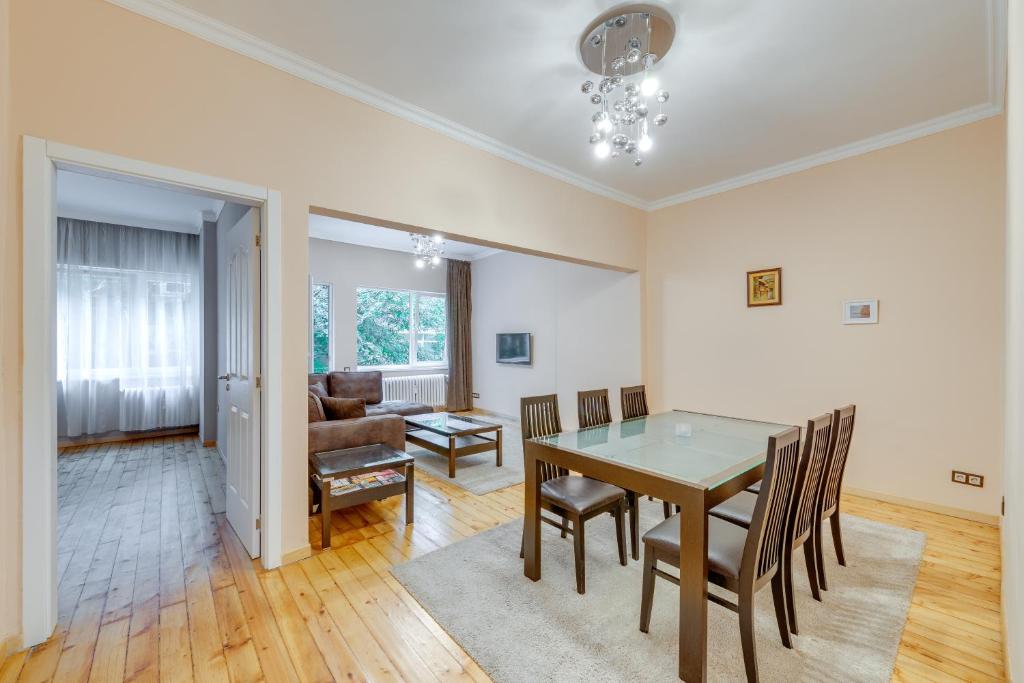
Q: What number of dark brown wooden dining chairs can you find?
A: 6